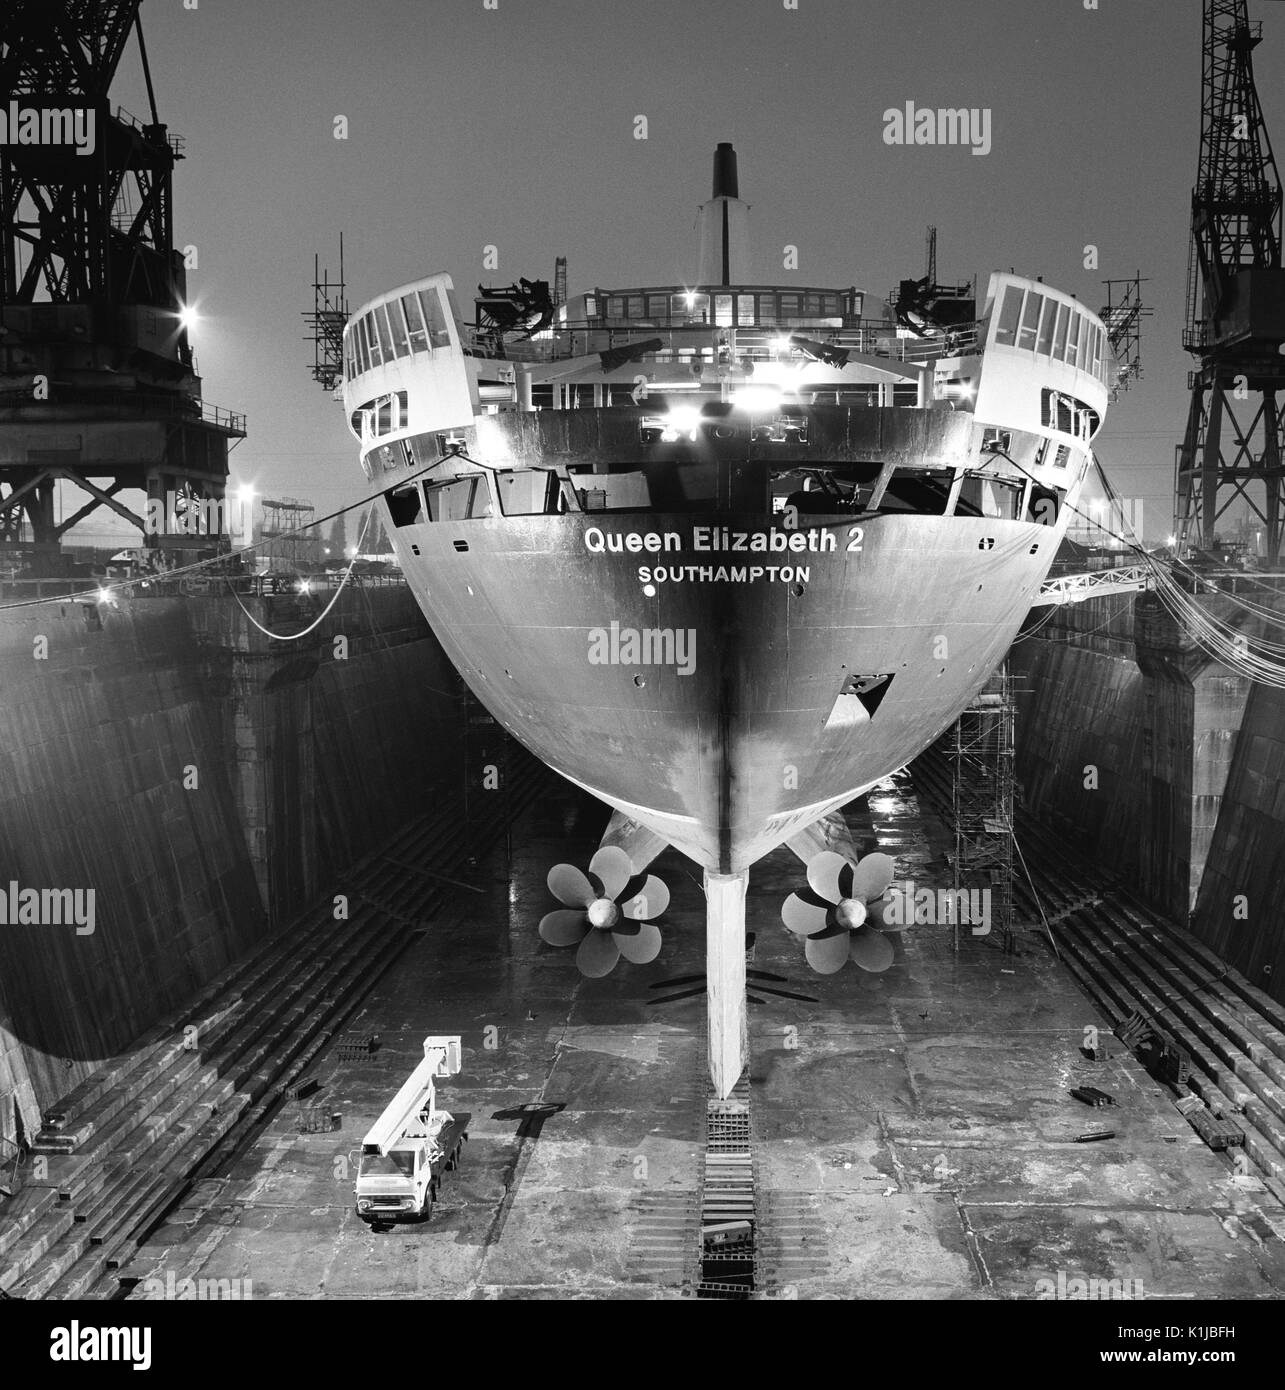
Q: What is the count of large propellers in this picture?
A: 2